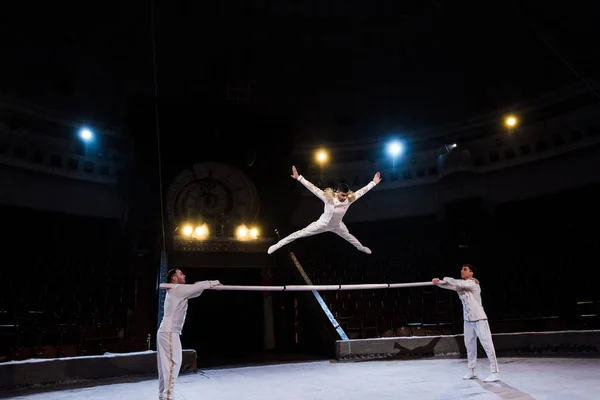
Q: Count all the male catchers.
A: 2